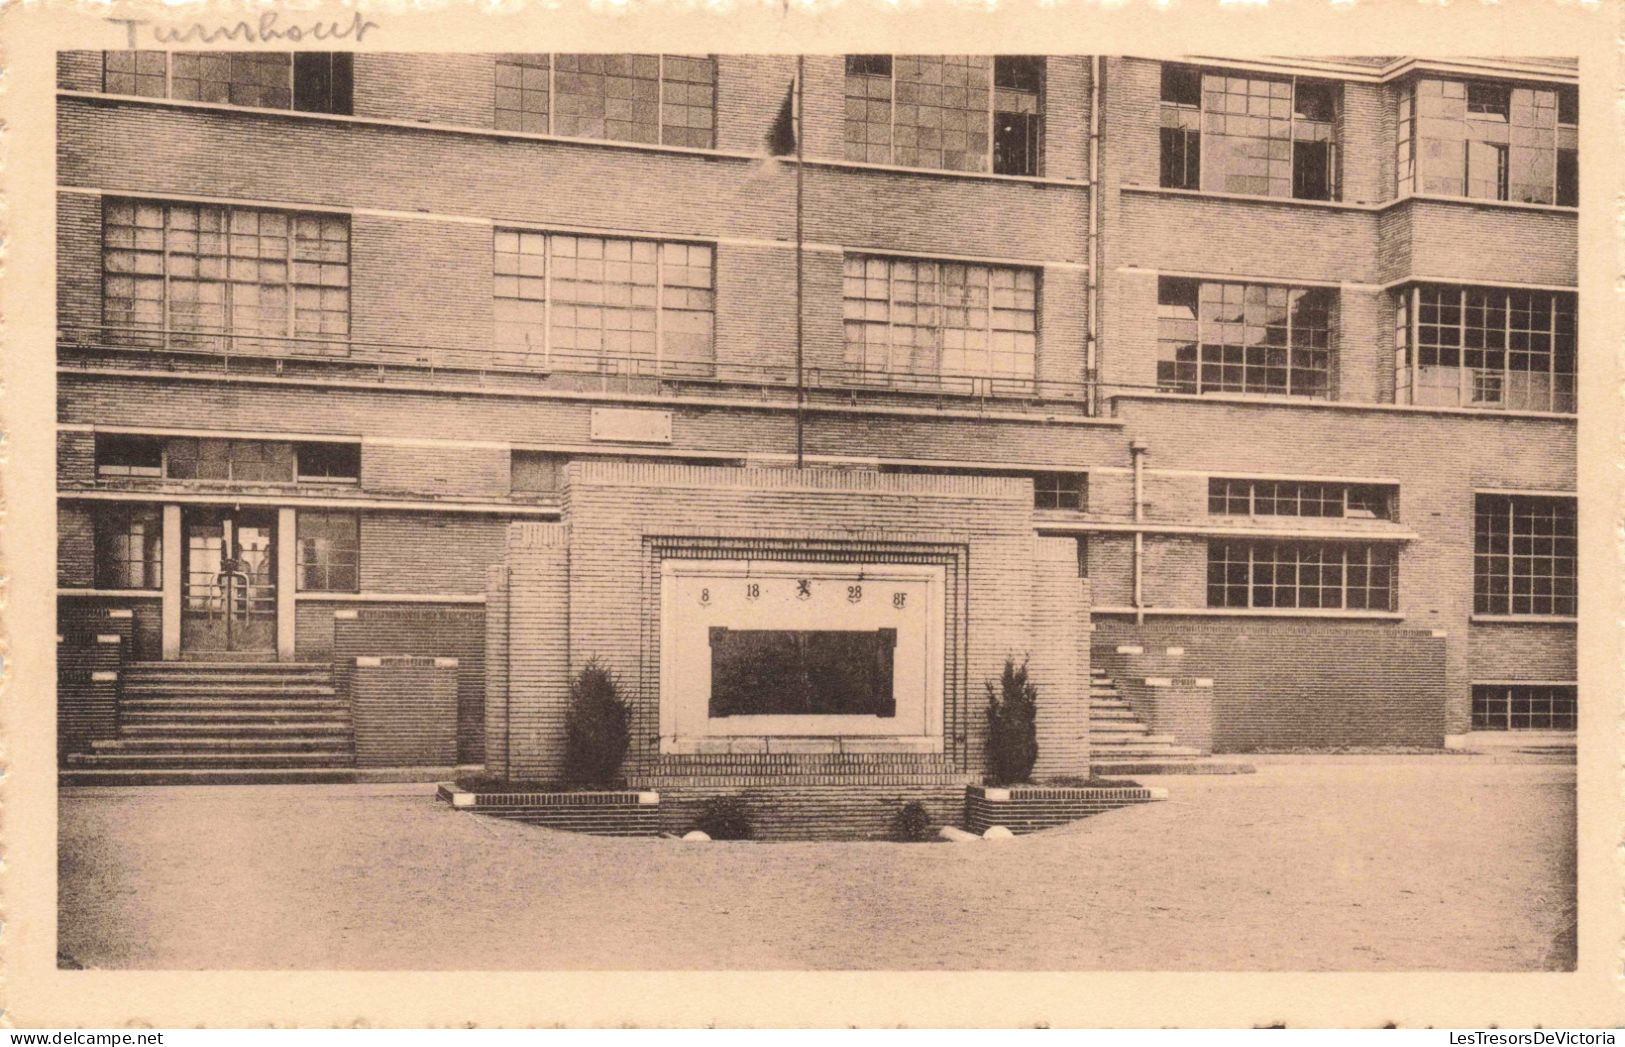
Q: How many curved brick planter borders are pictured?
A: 2